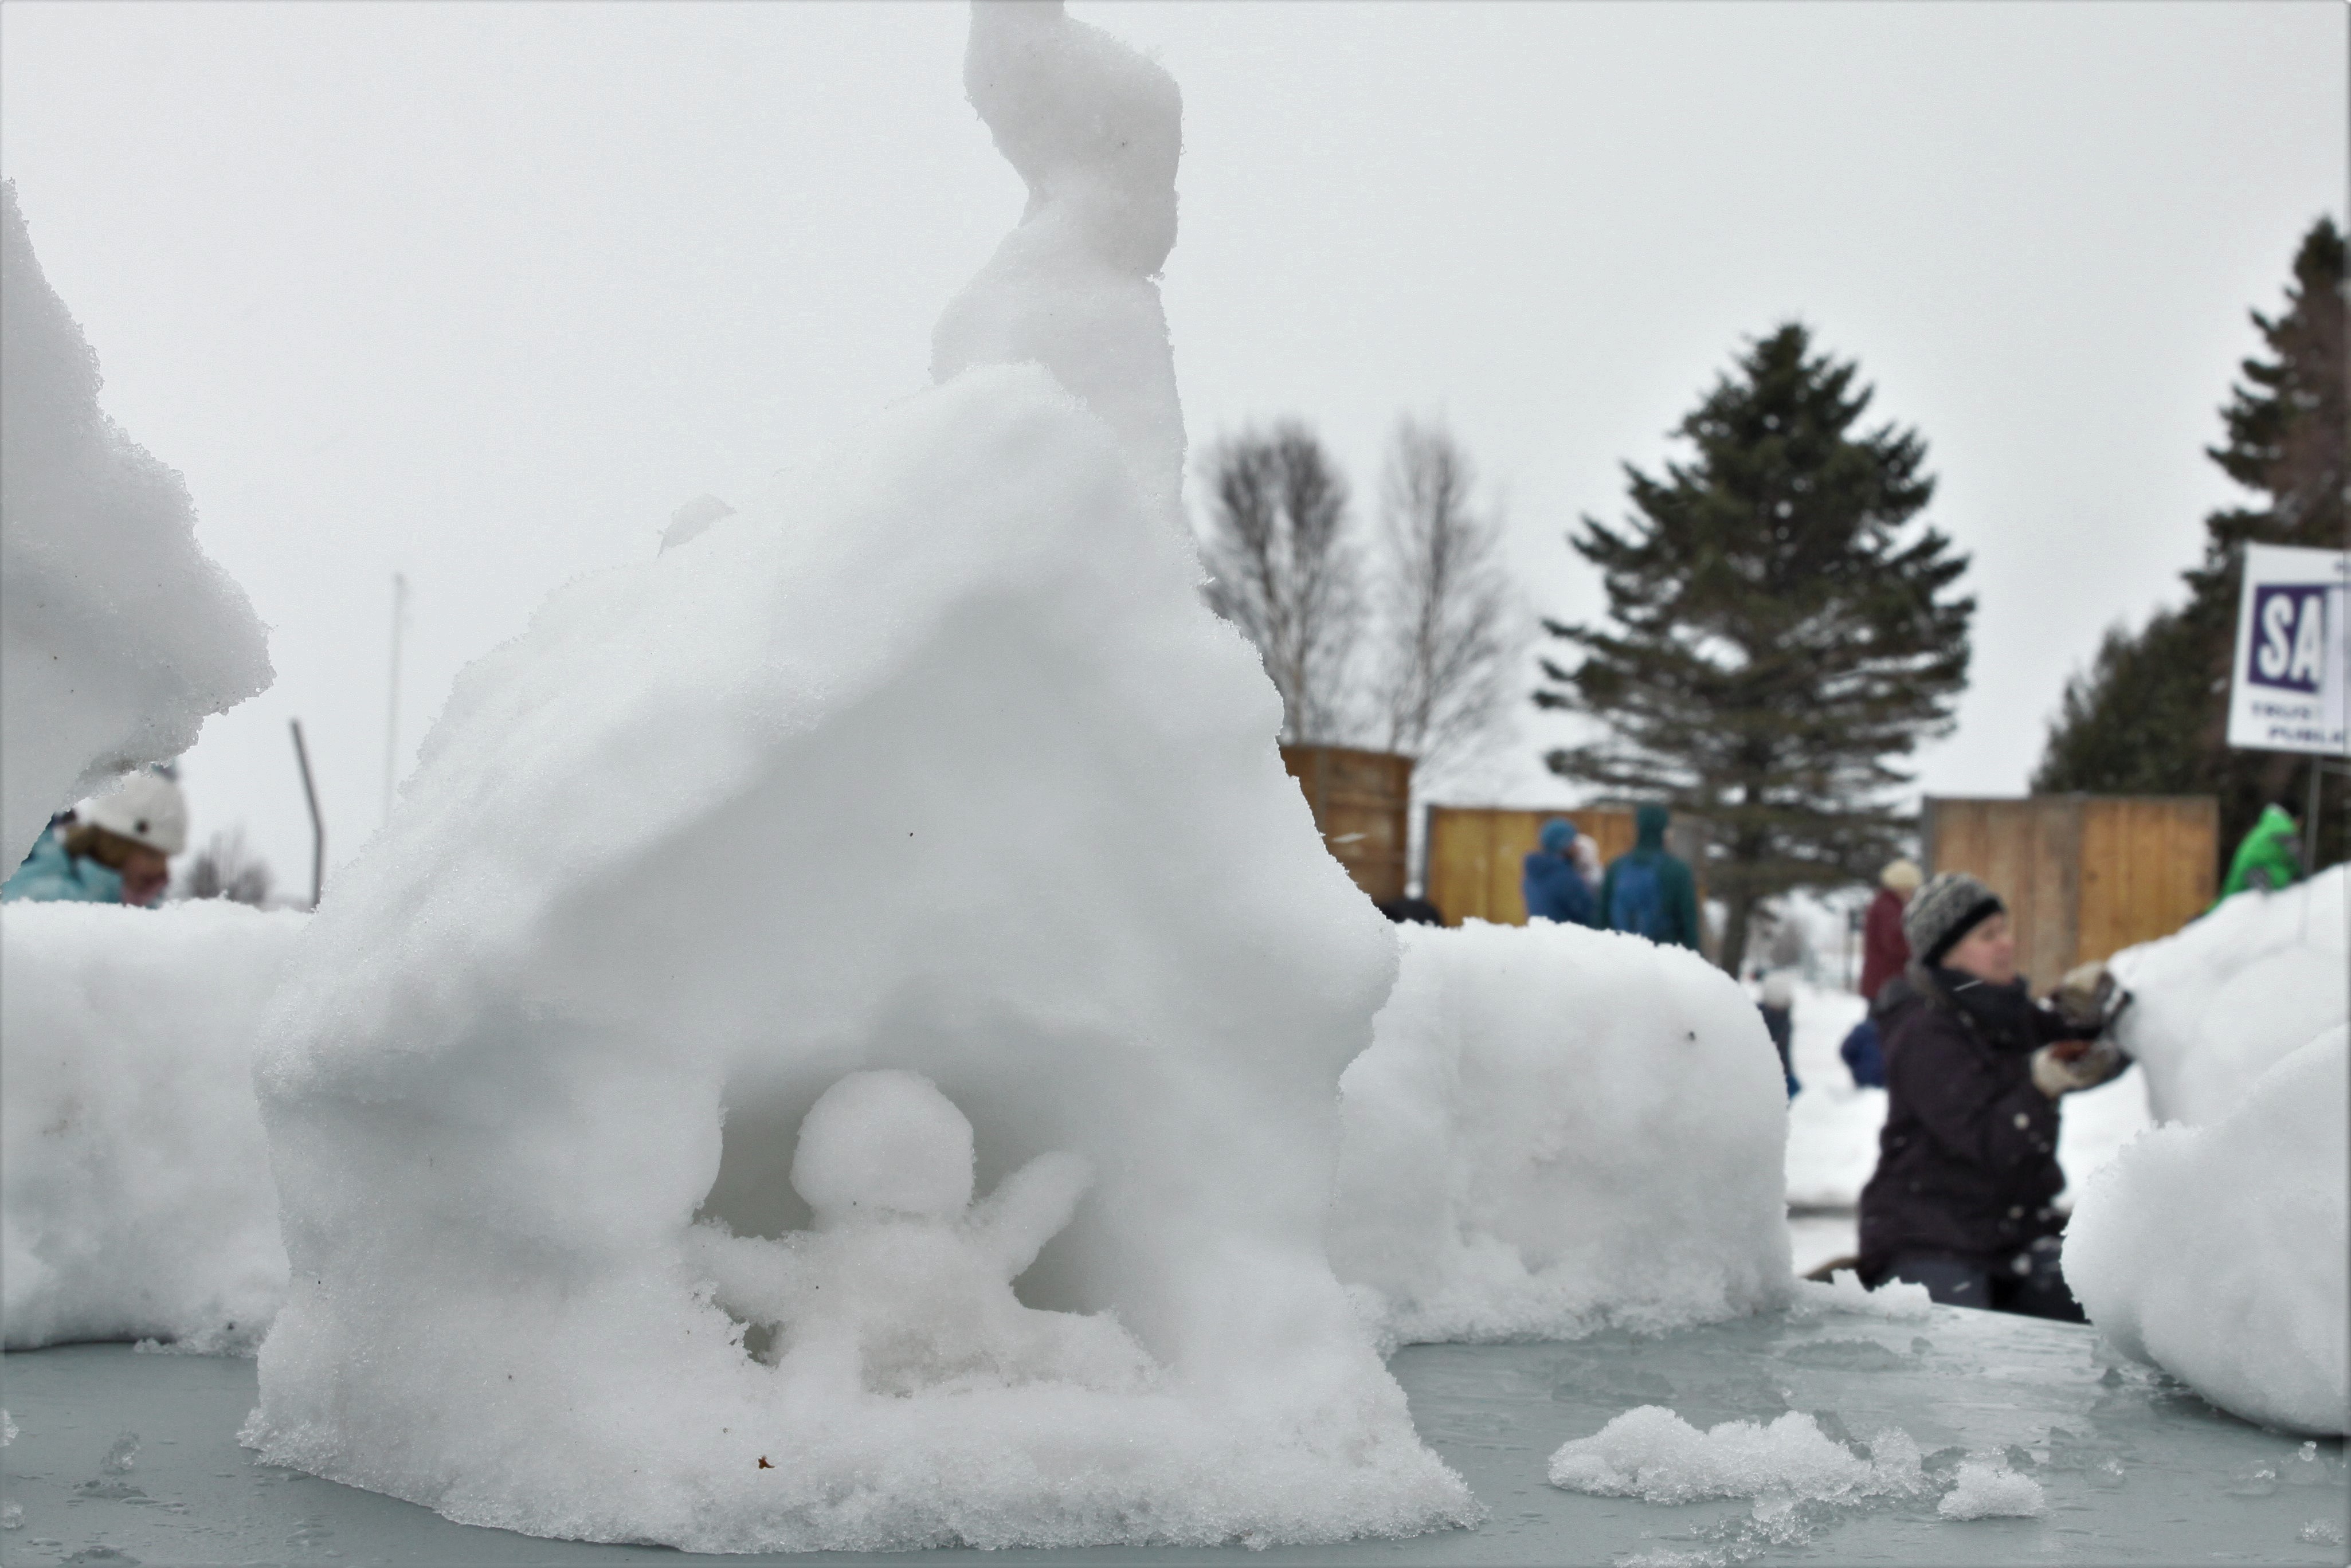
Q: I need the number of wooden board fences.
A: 3